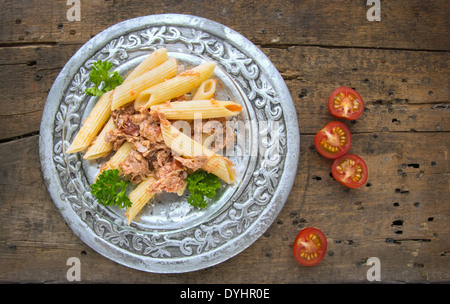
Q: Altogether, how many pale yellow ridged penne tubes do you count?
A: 10